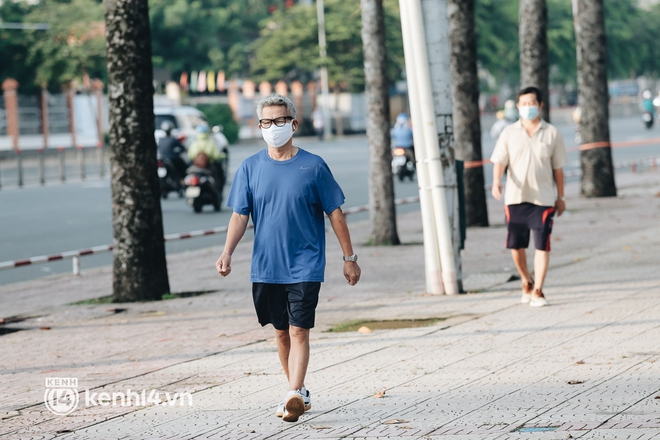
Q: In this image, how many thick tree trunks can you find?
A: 5